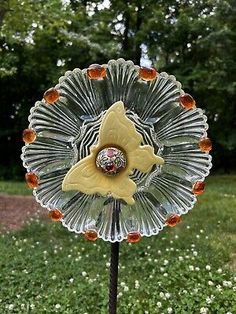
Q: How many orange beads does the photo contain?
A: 12